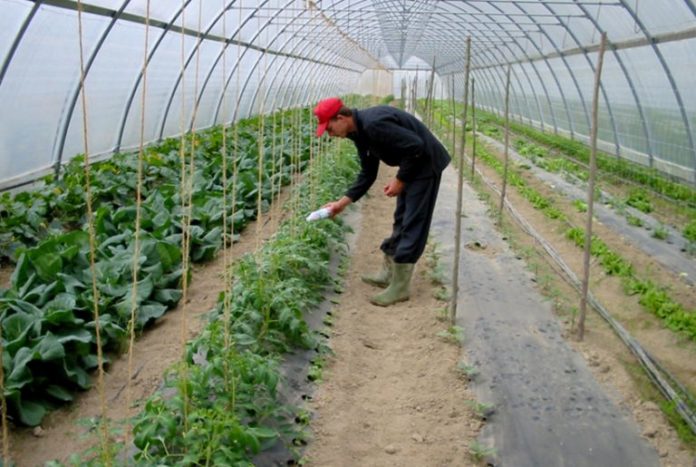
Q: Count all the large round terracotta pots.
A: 0